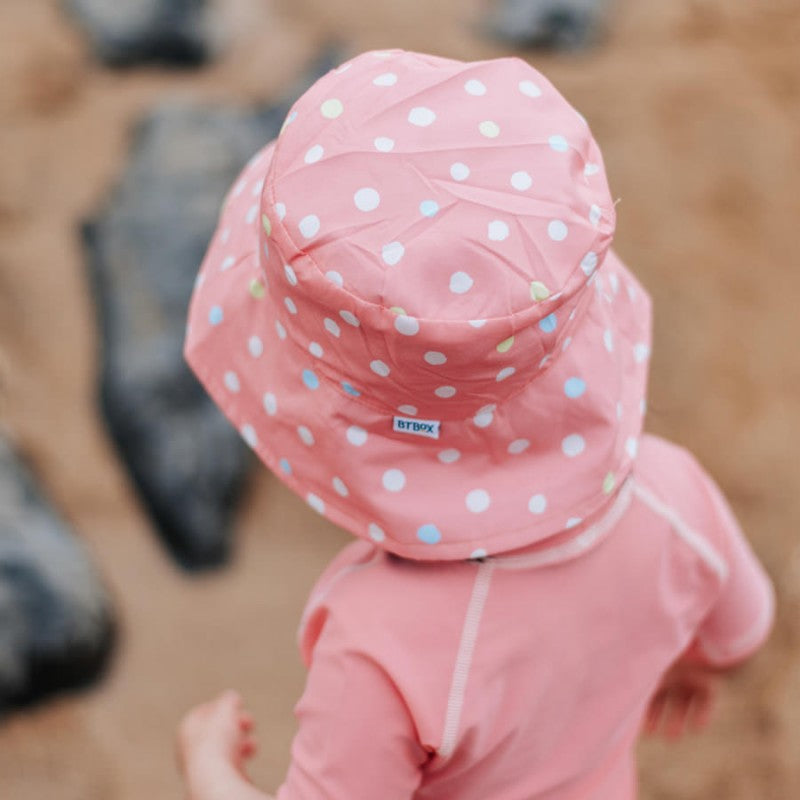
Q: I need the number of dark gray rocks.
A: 4